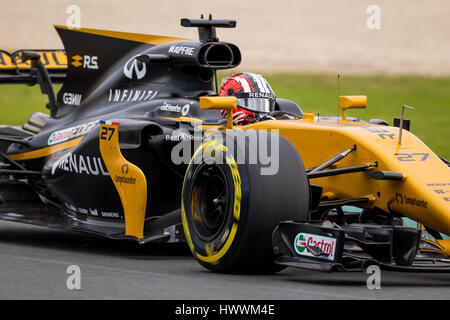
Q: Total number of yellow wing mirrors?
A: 2